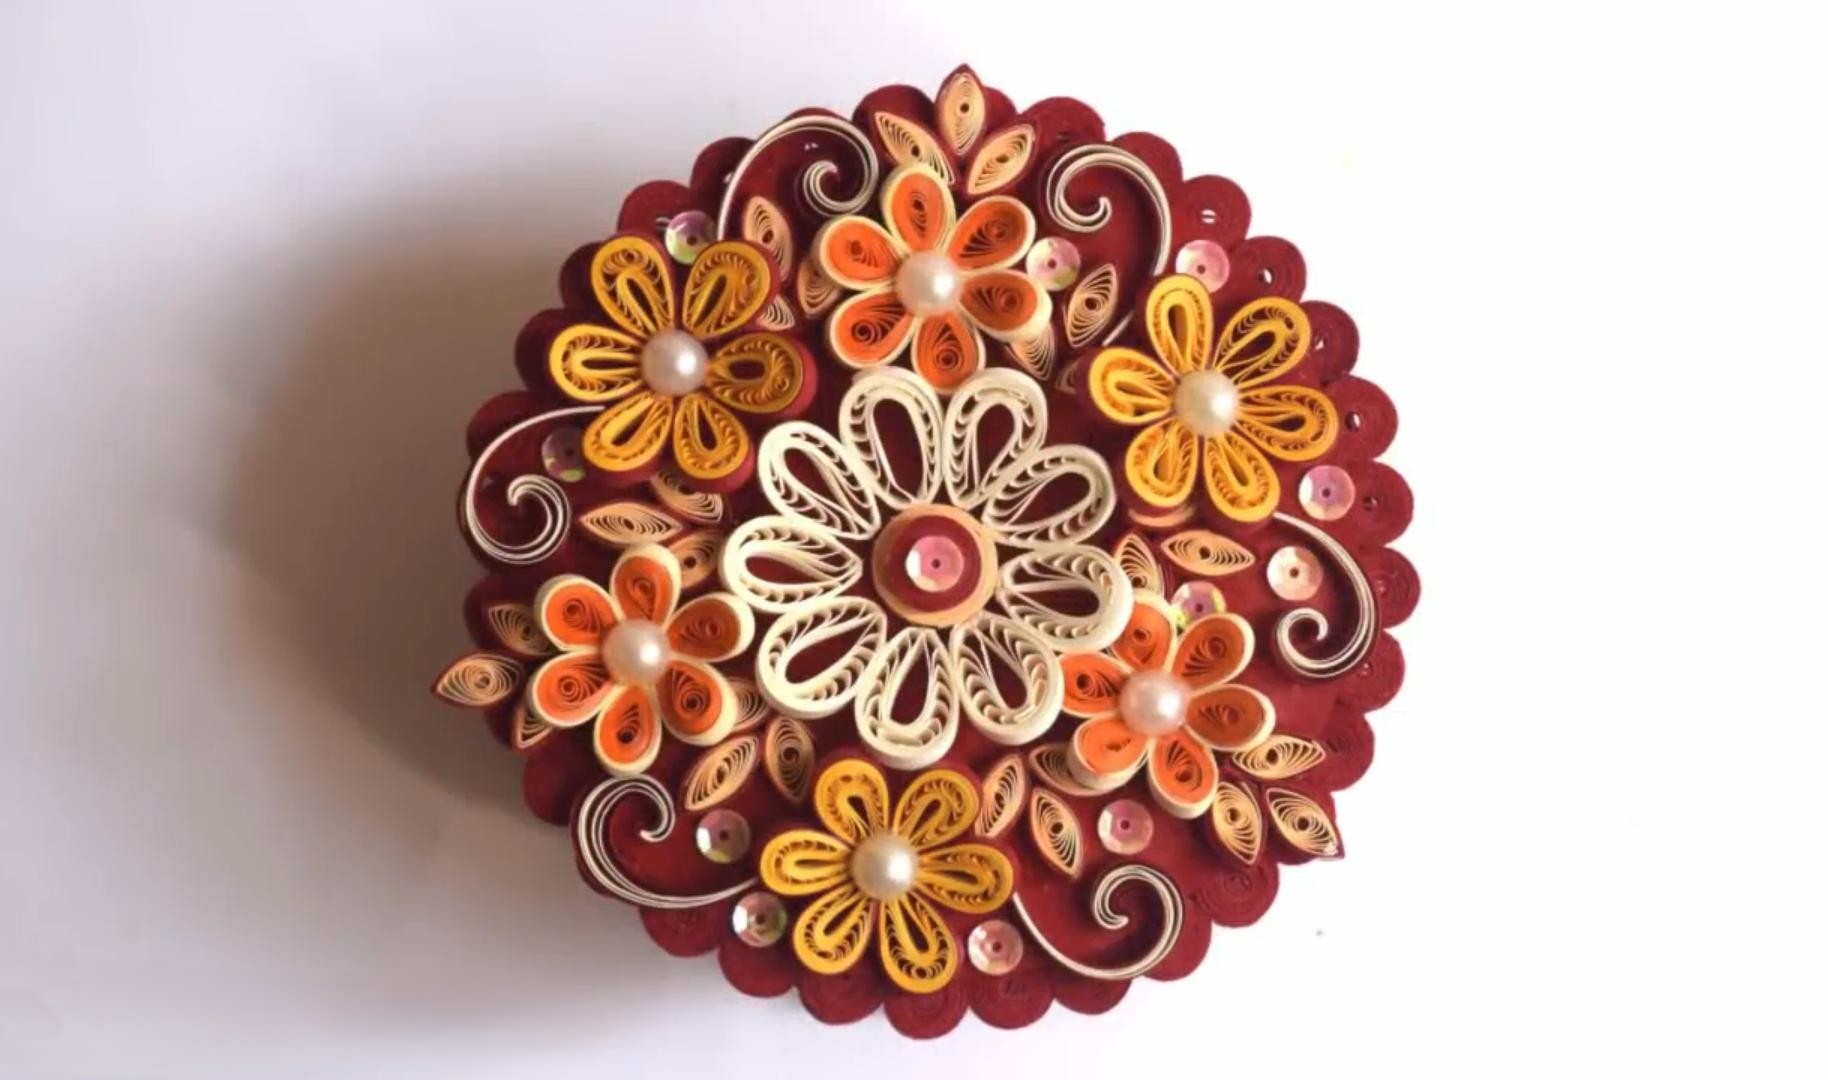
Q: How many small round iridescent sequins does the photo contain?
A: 12